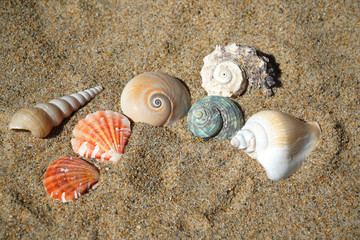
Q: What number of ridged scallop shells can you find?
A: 2